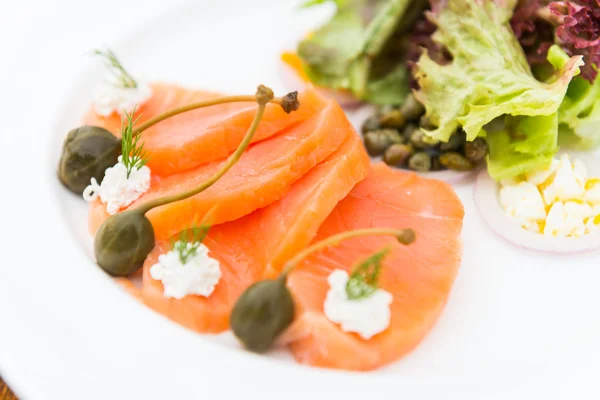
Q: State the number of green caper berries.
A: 3